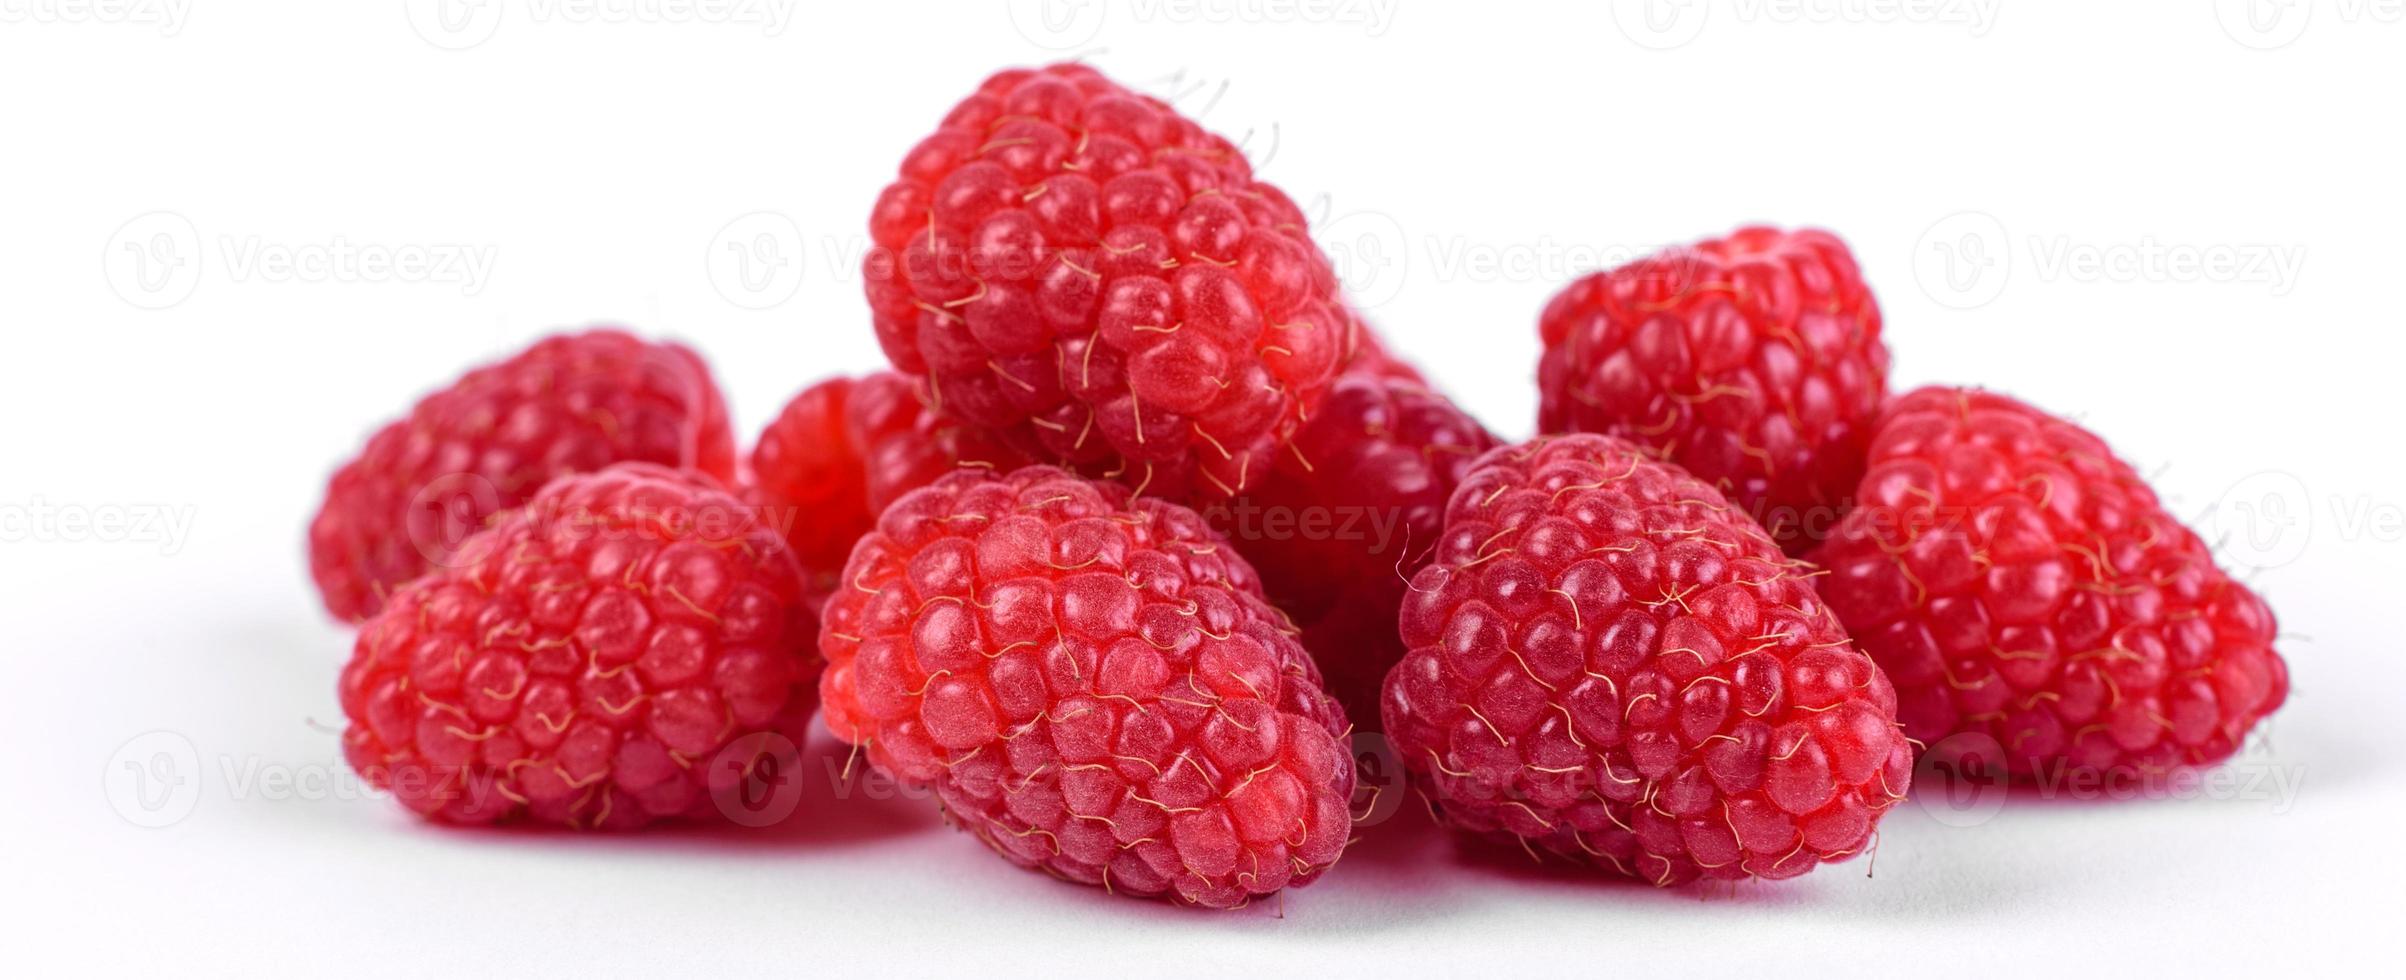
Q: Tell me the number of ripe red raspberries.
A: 9